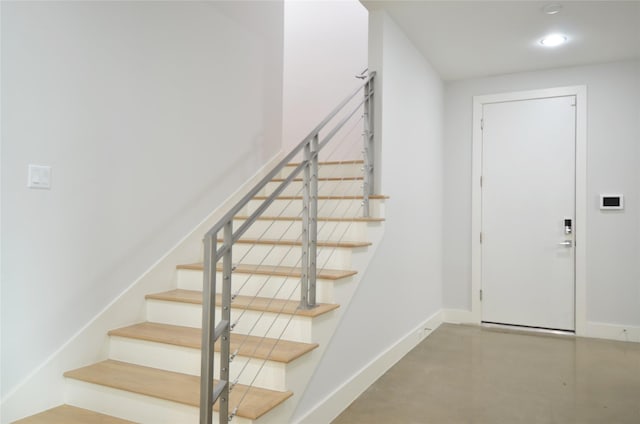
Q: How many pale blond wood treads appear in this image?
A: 10